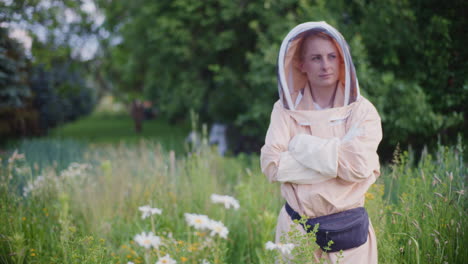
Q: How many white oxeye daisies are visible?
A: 7